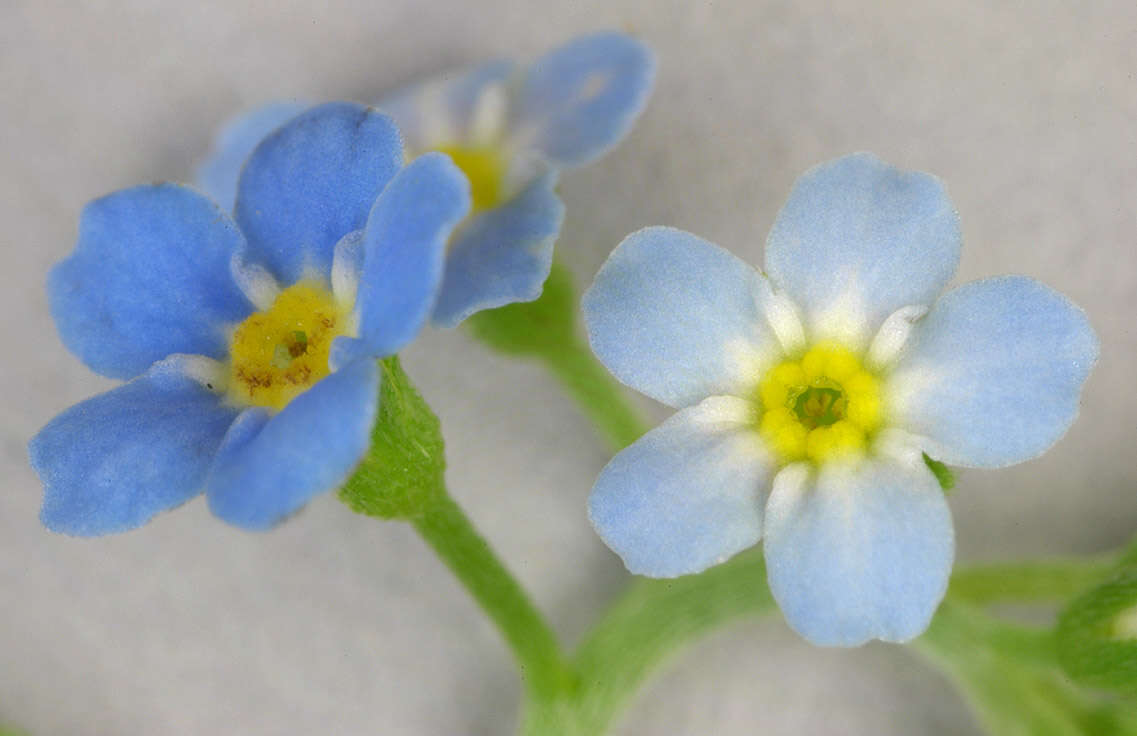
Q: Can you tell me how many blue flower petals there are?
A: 14